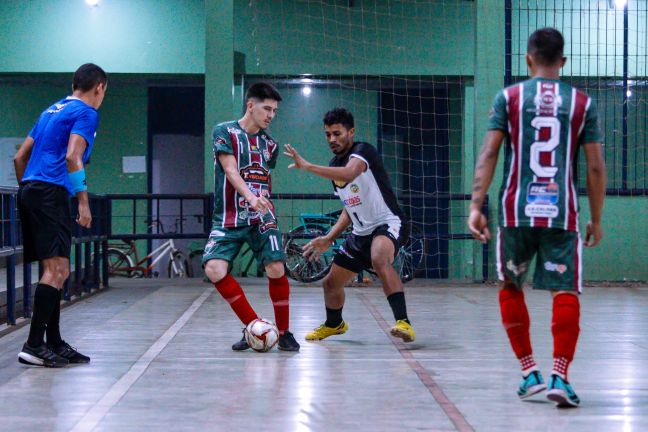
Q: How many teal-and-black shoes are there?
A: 2